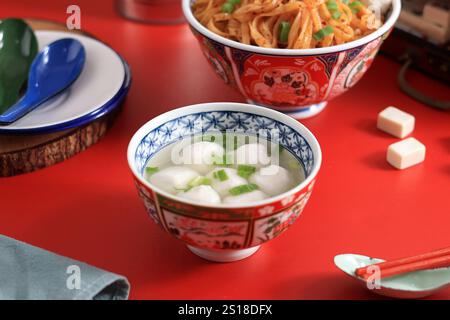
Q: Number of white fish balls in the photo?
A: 7